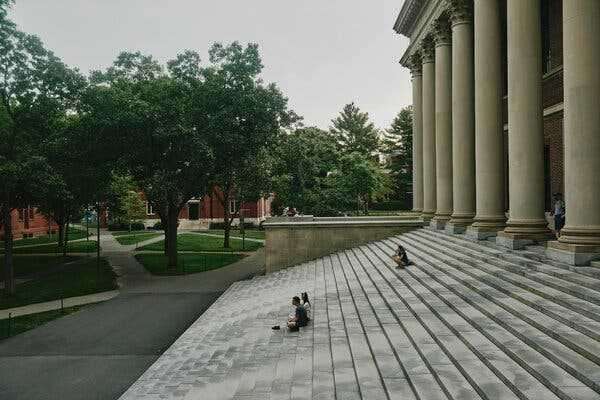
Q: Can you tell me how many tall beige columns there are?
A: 7